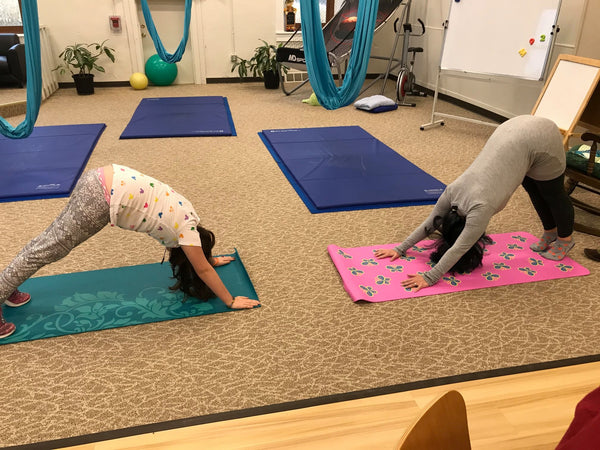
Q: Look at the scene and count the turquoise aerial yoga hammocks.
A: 3